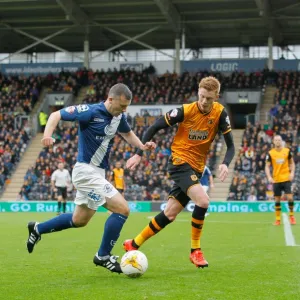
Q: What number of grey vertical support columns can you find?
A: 3